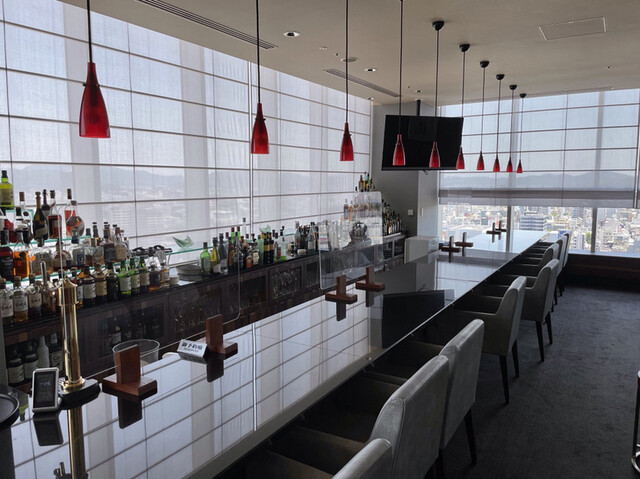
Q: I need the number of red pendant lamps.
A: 10